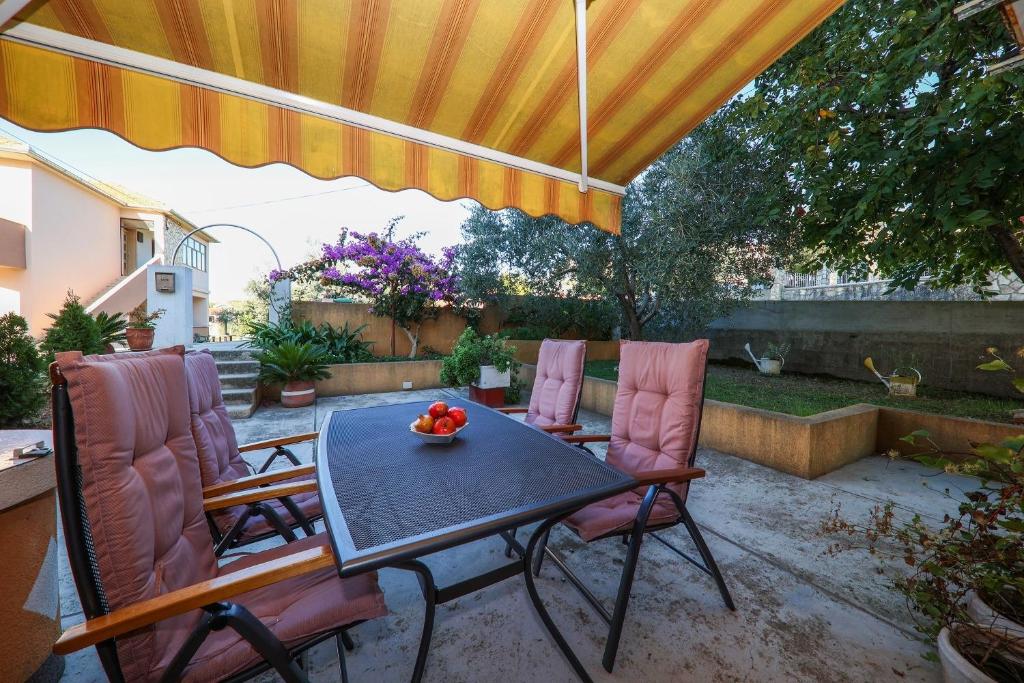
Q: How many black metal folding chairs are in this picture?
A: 4